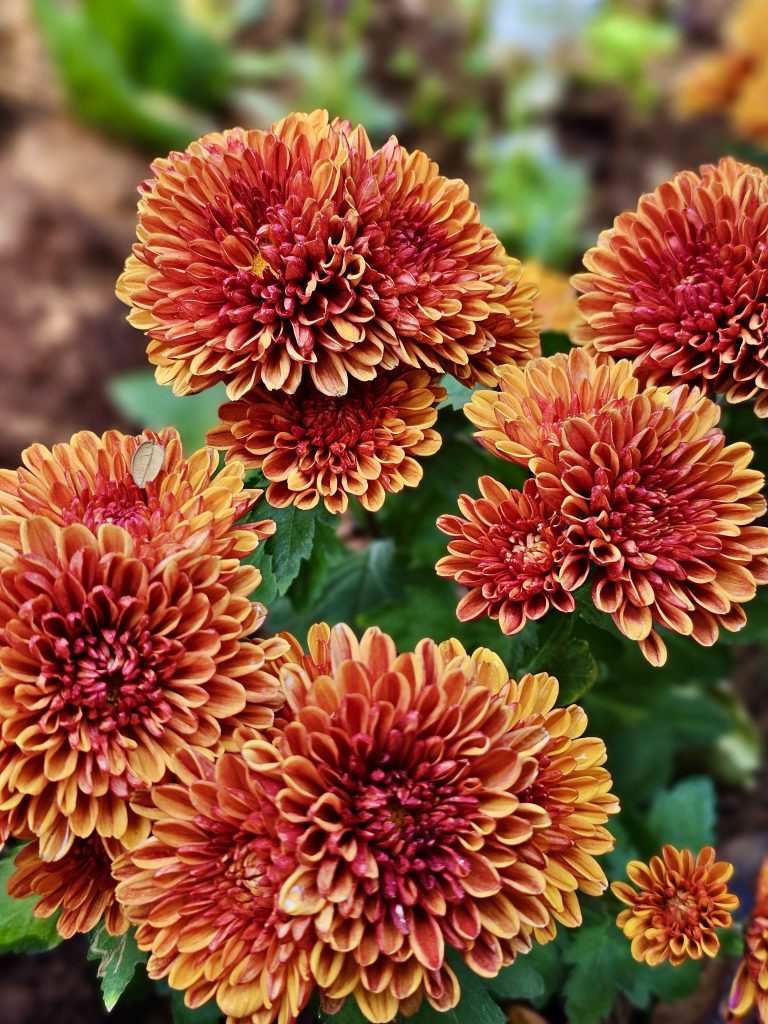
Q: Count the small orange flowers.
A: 1